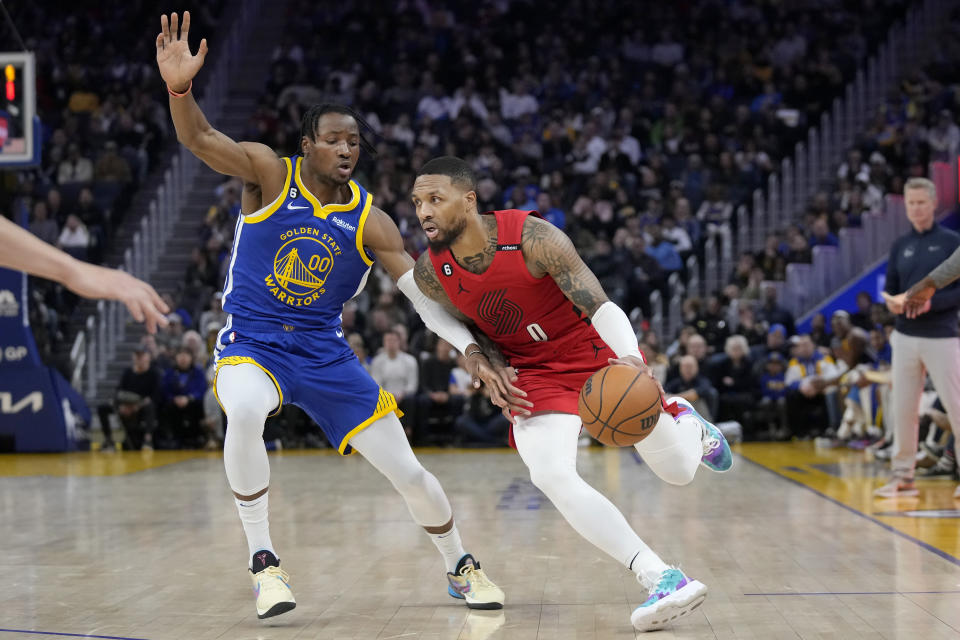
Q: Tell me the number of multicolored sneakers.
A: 4